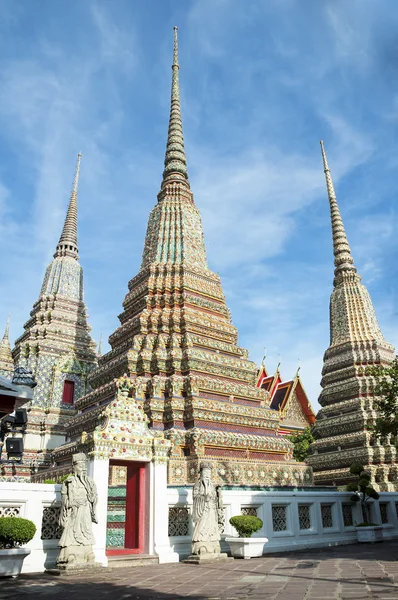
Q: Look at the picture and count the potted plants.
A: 3